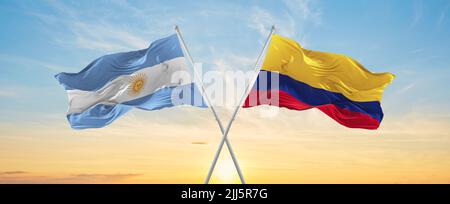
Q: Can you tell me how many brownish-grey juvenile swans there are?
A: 0